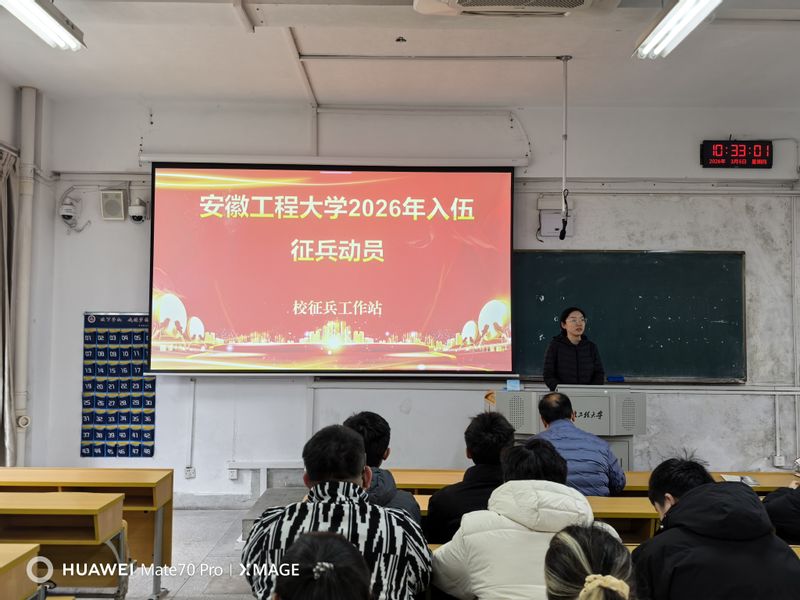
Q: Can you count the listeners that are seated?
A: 9